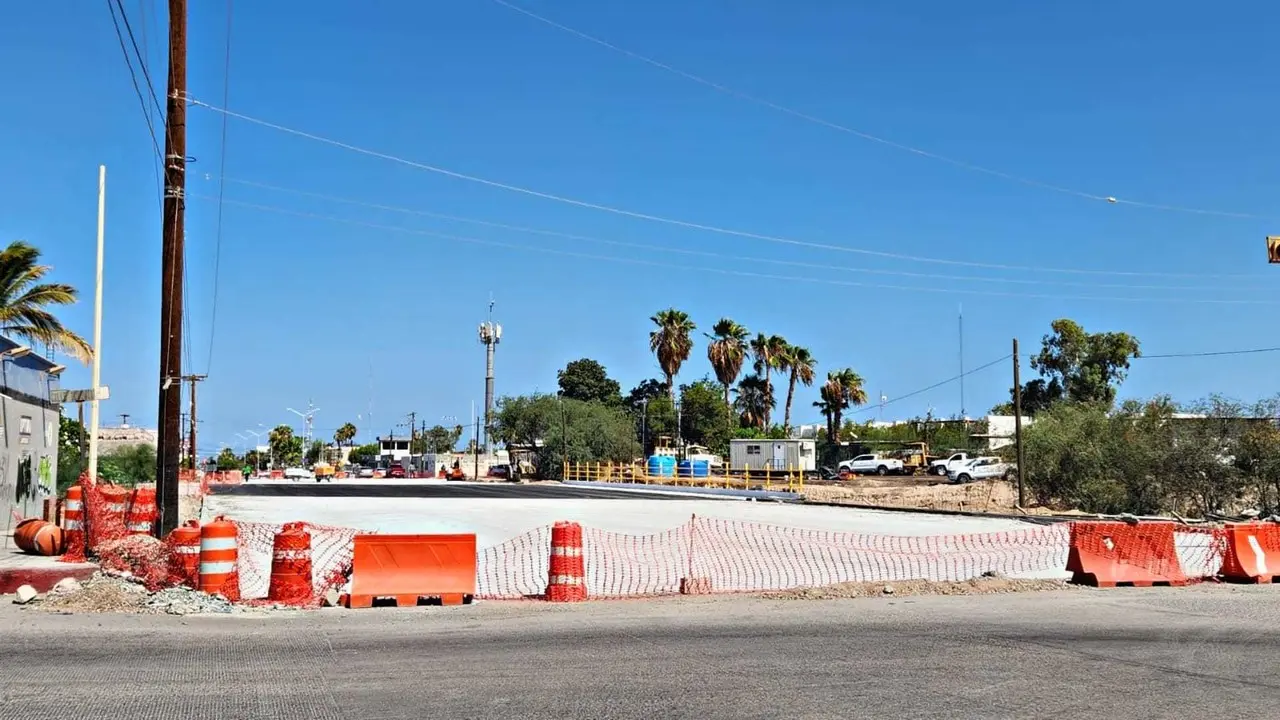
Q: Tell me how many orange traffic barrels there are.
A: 8